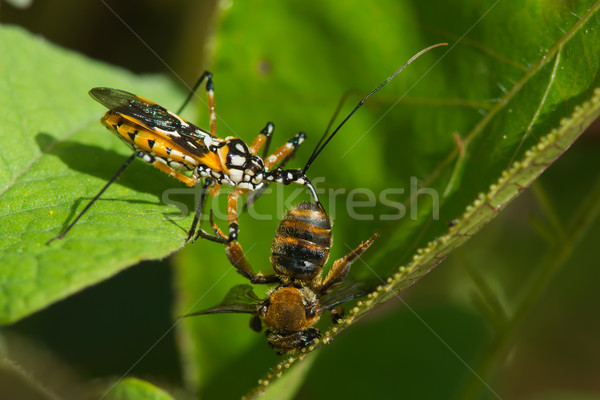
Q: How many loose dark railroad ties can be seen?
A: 0